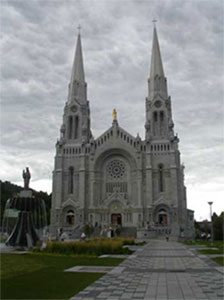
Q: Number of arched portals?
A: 3